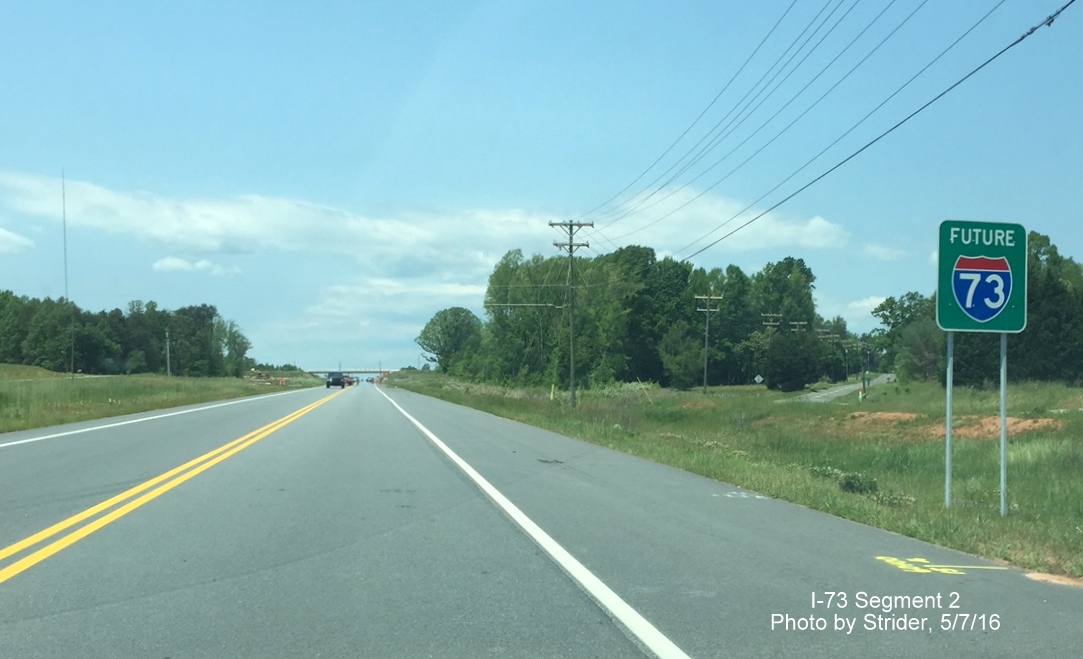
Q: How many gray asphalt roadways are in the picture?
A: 2